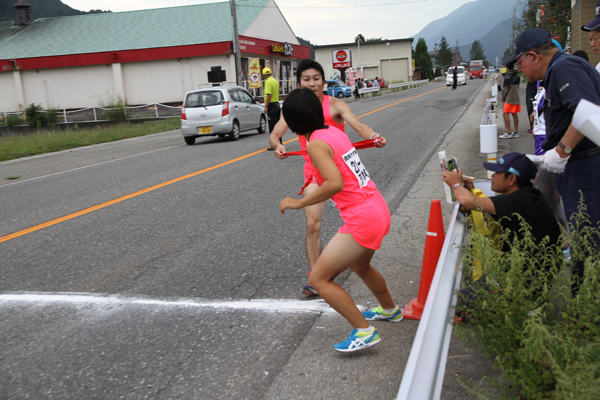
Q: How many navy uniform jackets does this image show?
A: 1